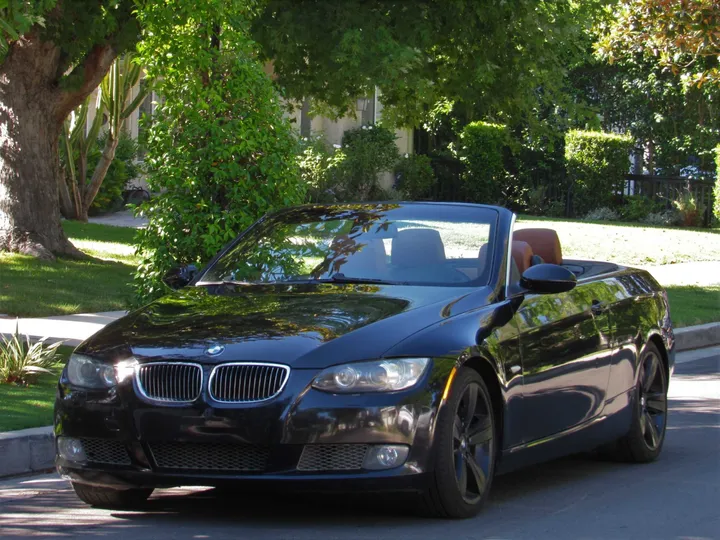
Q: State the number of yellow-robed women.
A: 0